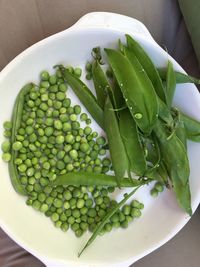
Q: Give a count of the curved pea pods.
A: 1